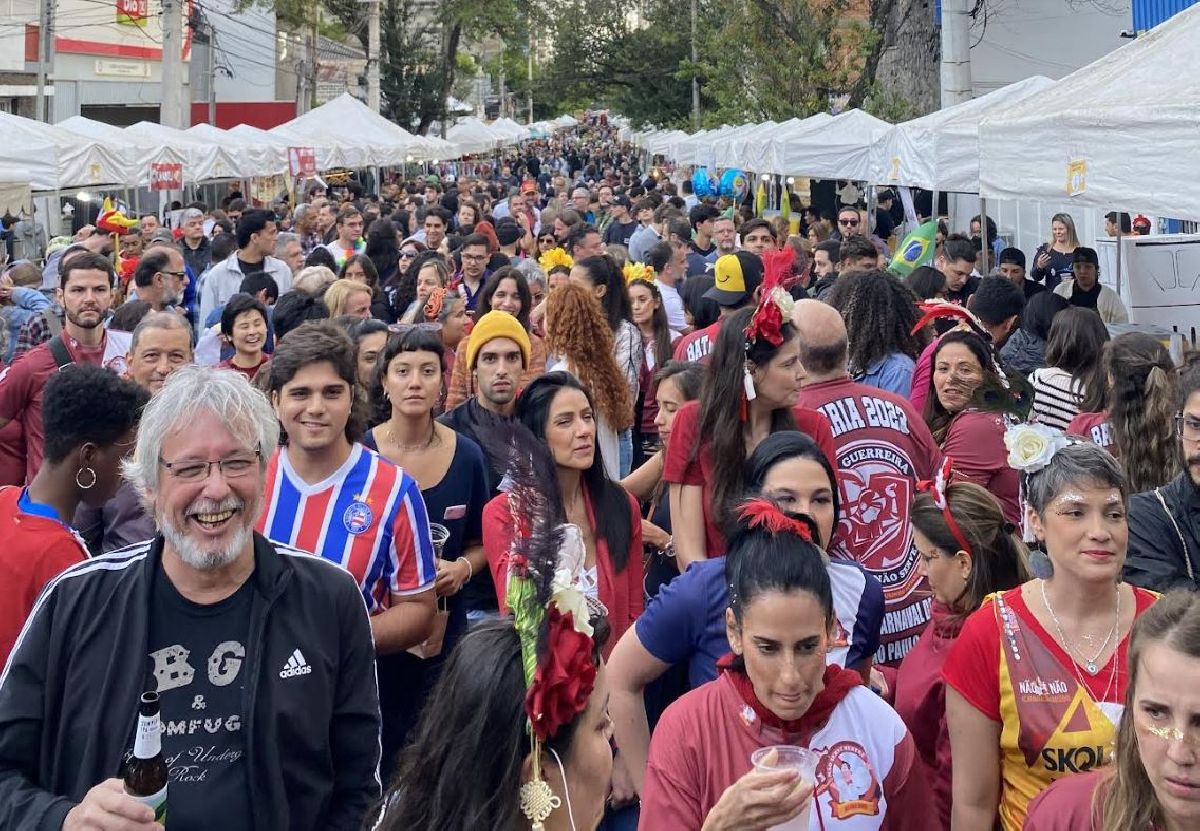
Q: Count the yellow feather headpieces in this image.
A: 2